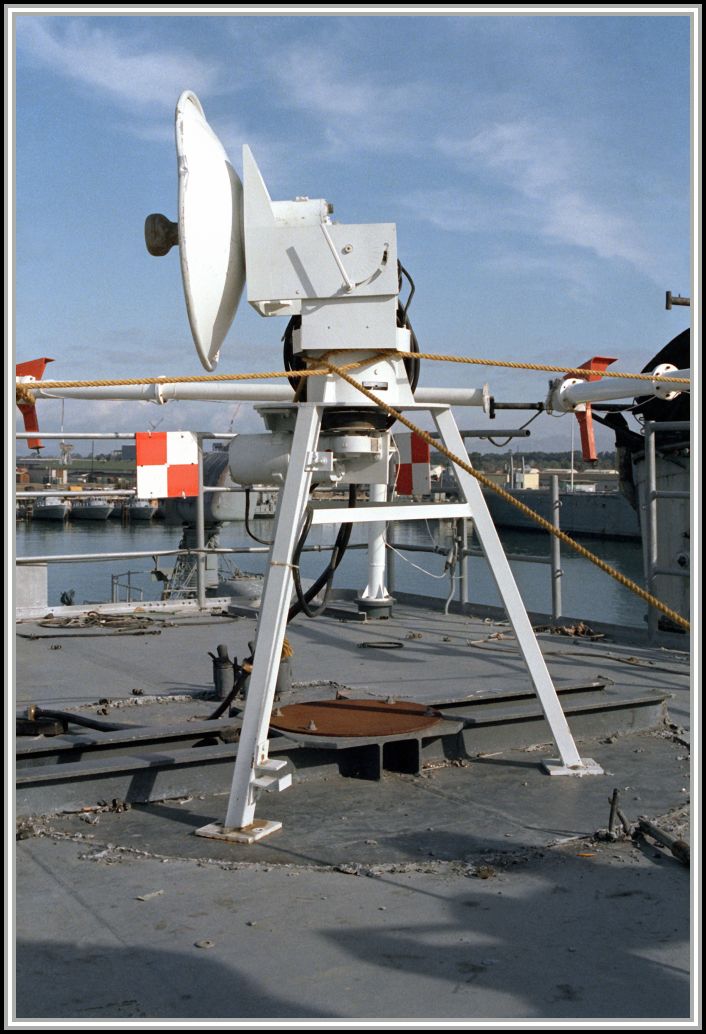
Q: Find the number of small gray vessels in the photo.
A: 3